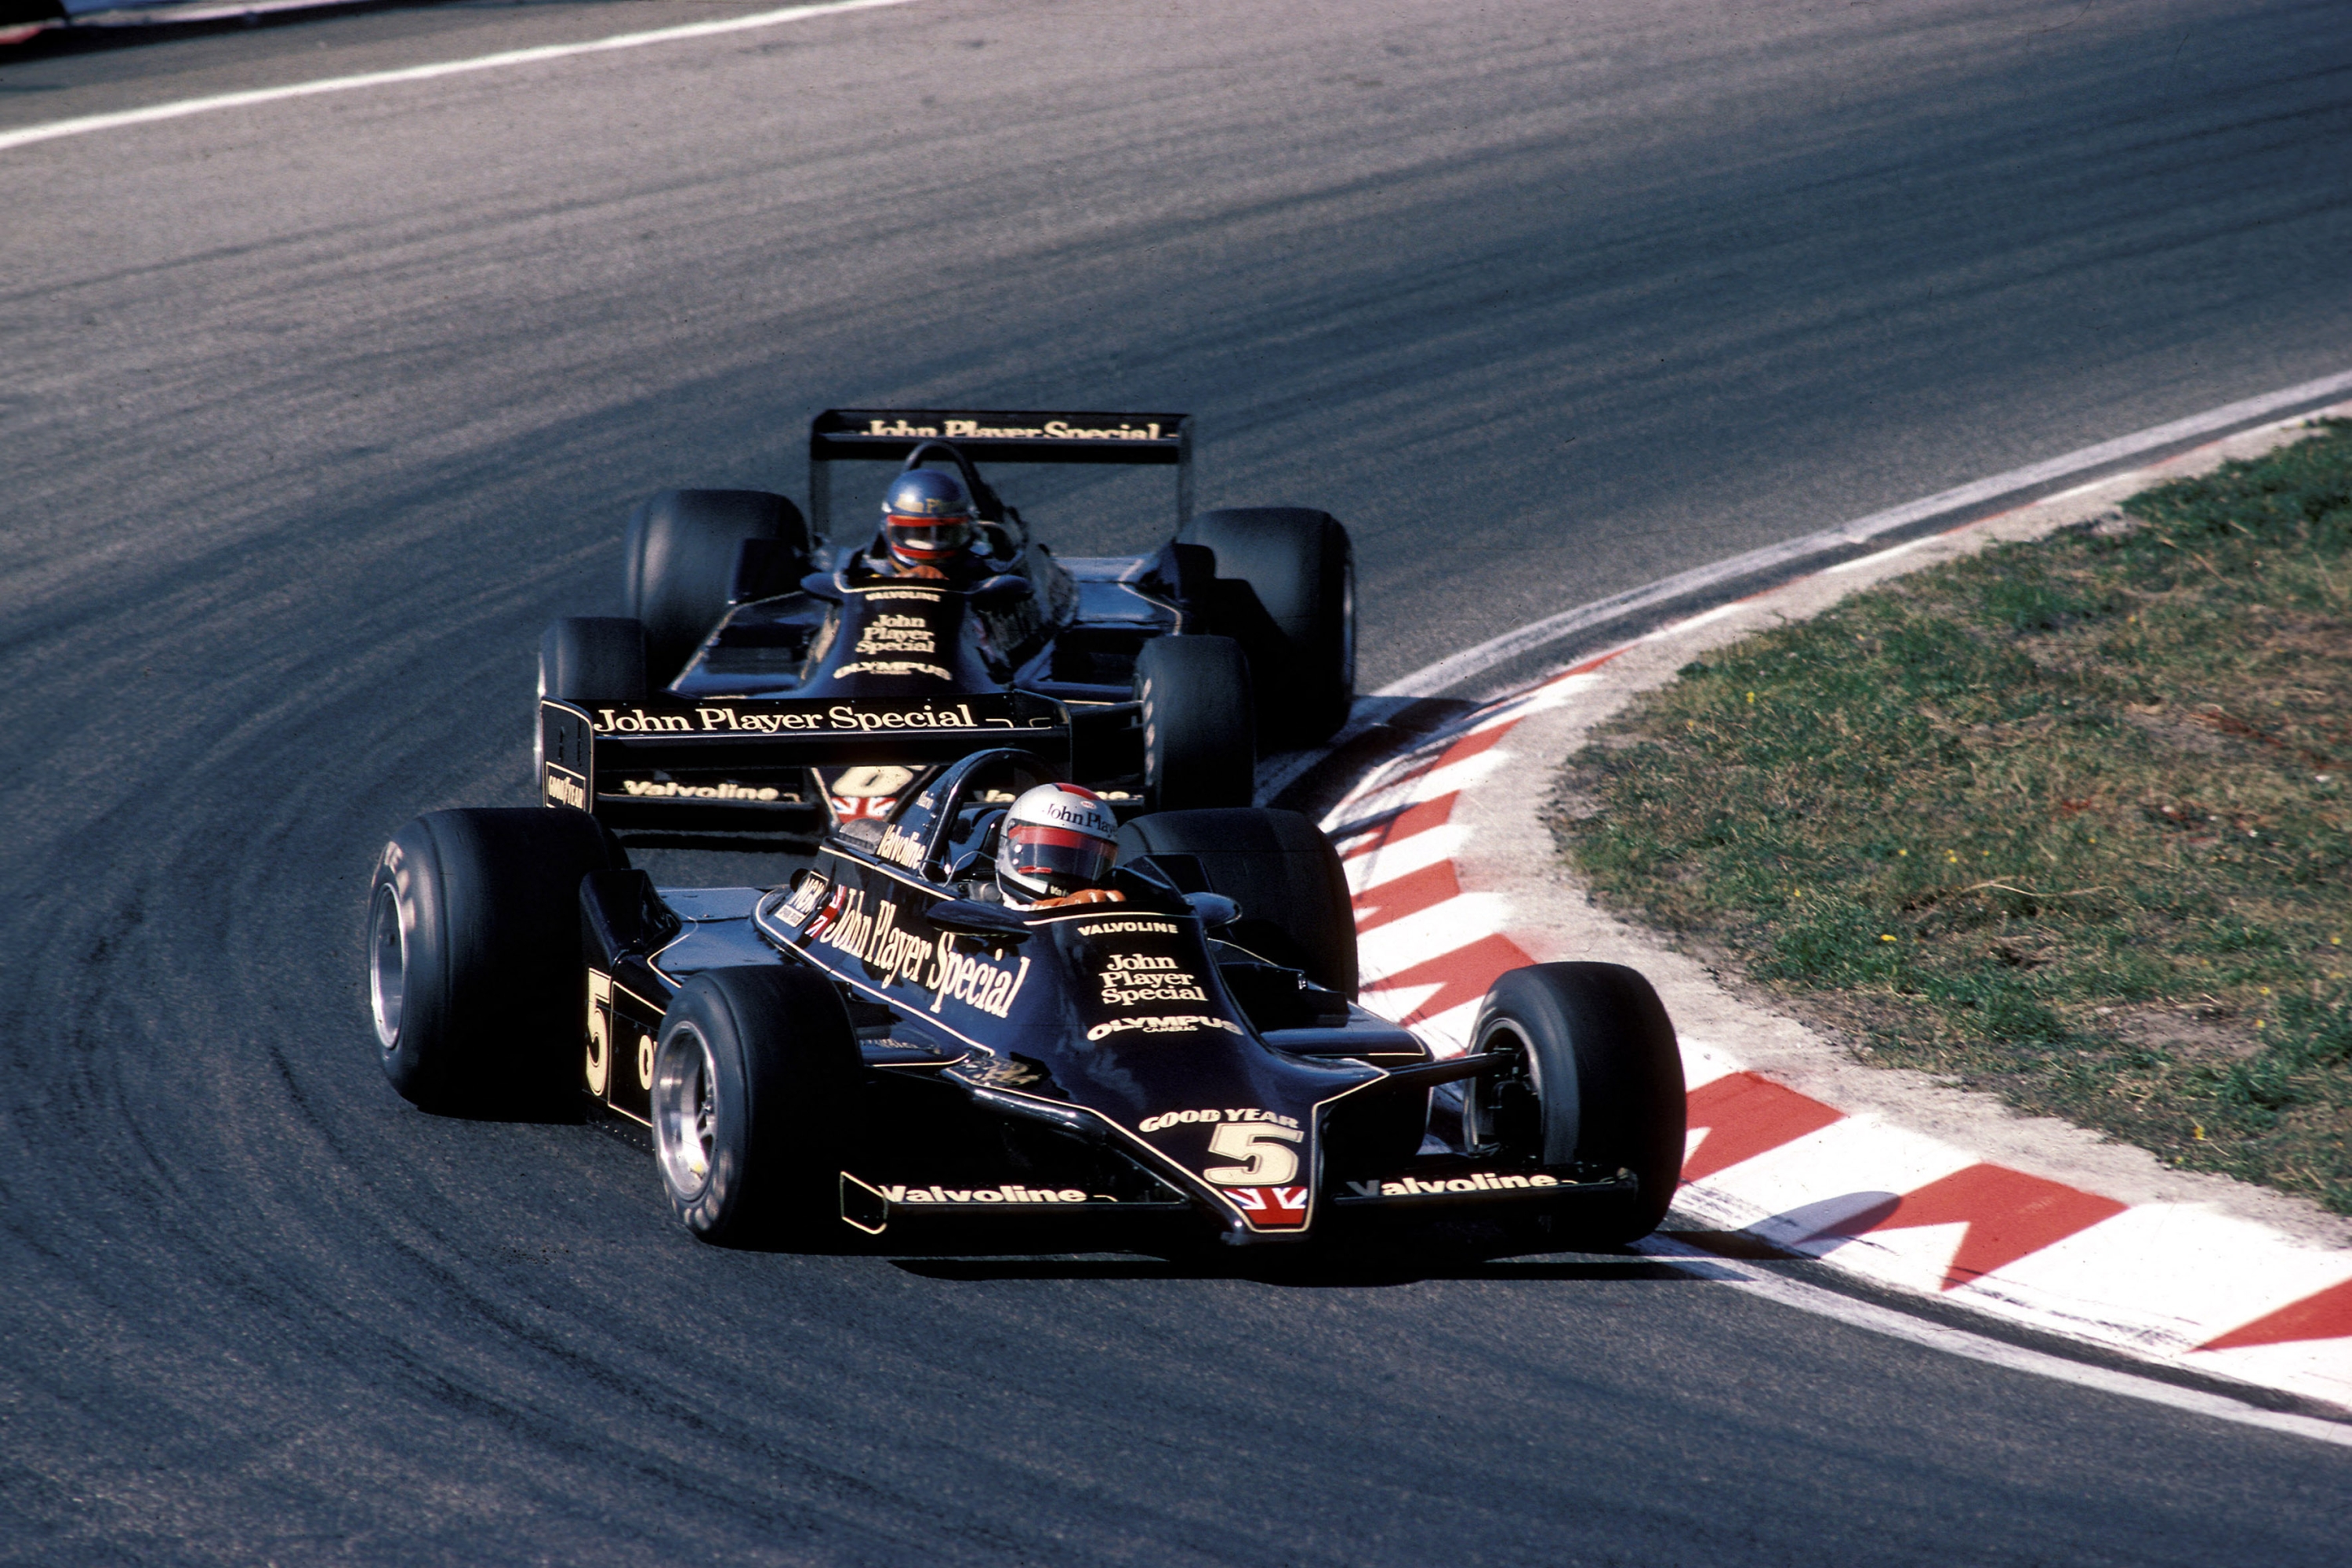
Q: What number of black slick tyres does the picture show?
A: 8